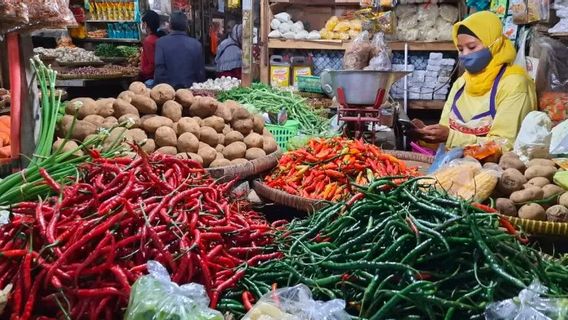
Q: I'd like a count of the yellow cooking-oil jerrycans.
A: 2